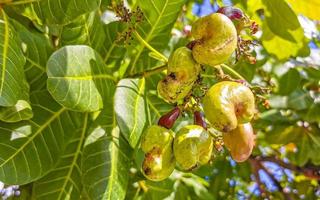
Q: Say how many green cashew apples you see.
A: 5